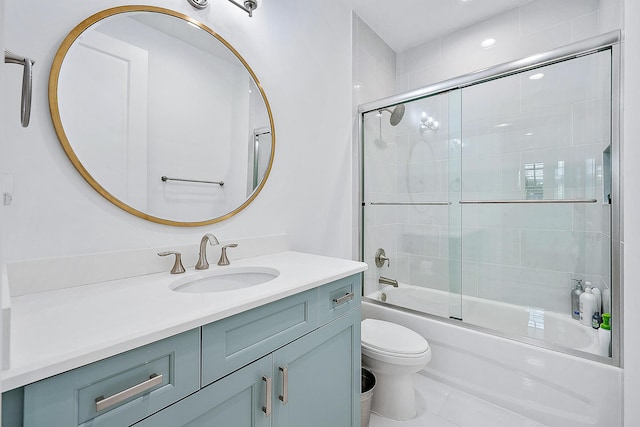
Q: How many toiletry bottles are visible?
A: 5